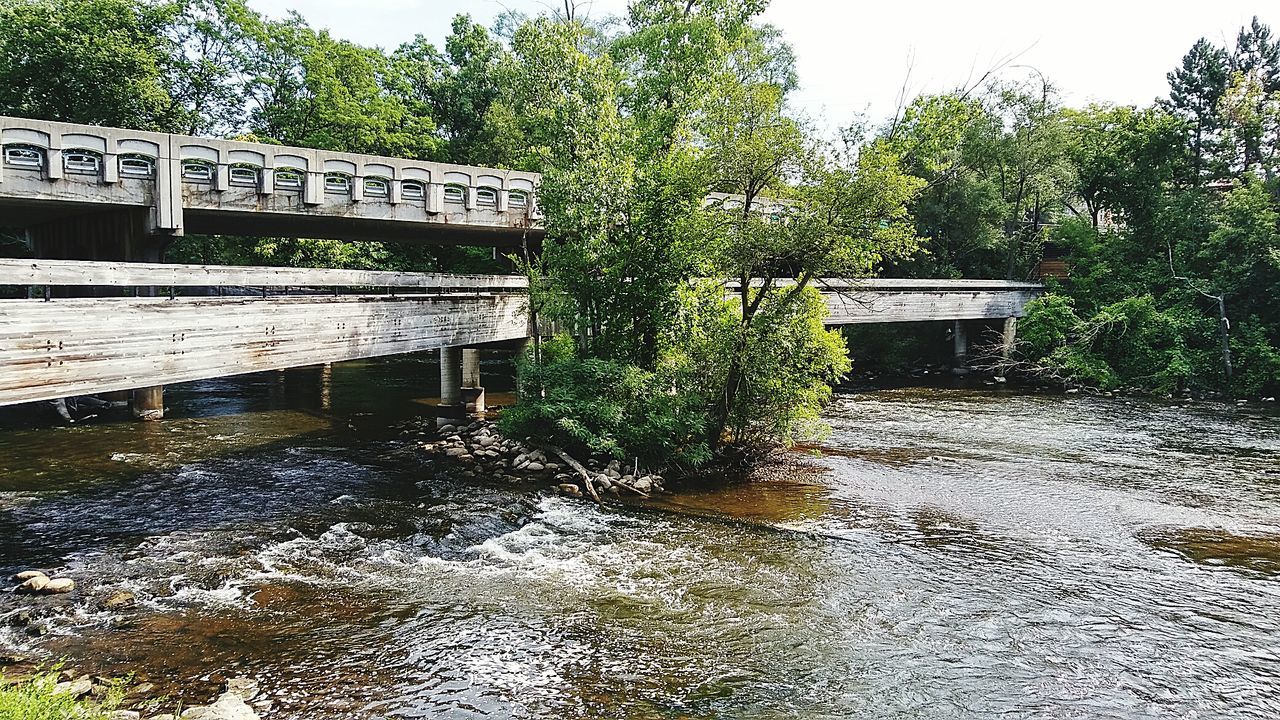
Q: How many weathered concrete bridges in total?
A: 2